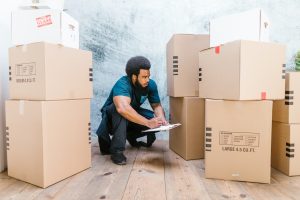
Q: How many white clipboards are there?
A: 1